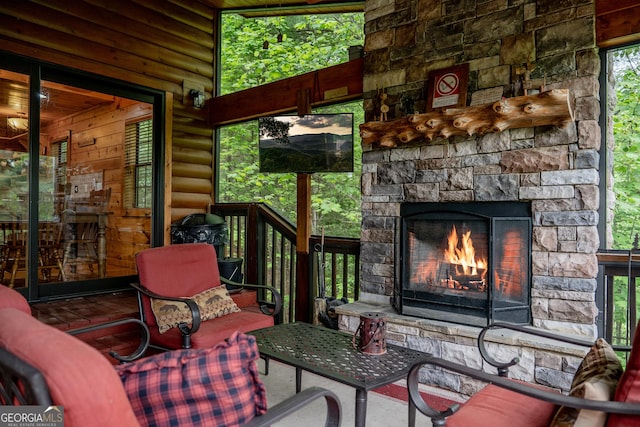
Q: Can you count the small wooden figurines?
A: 2